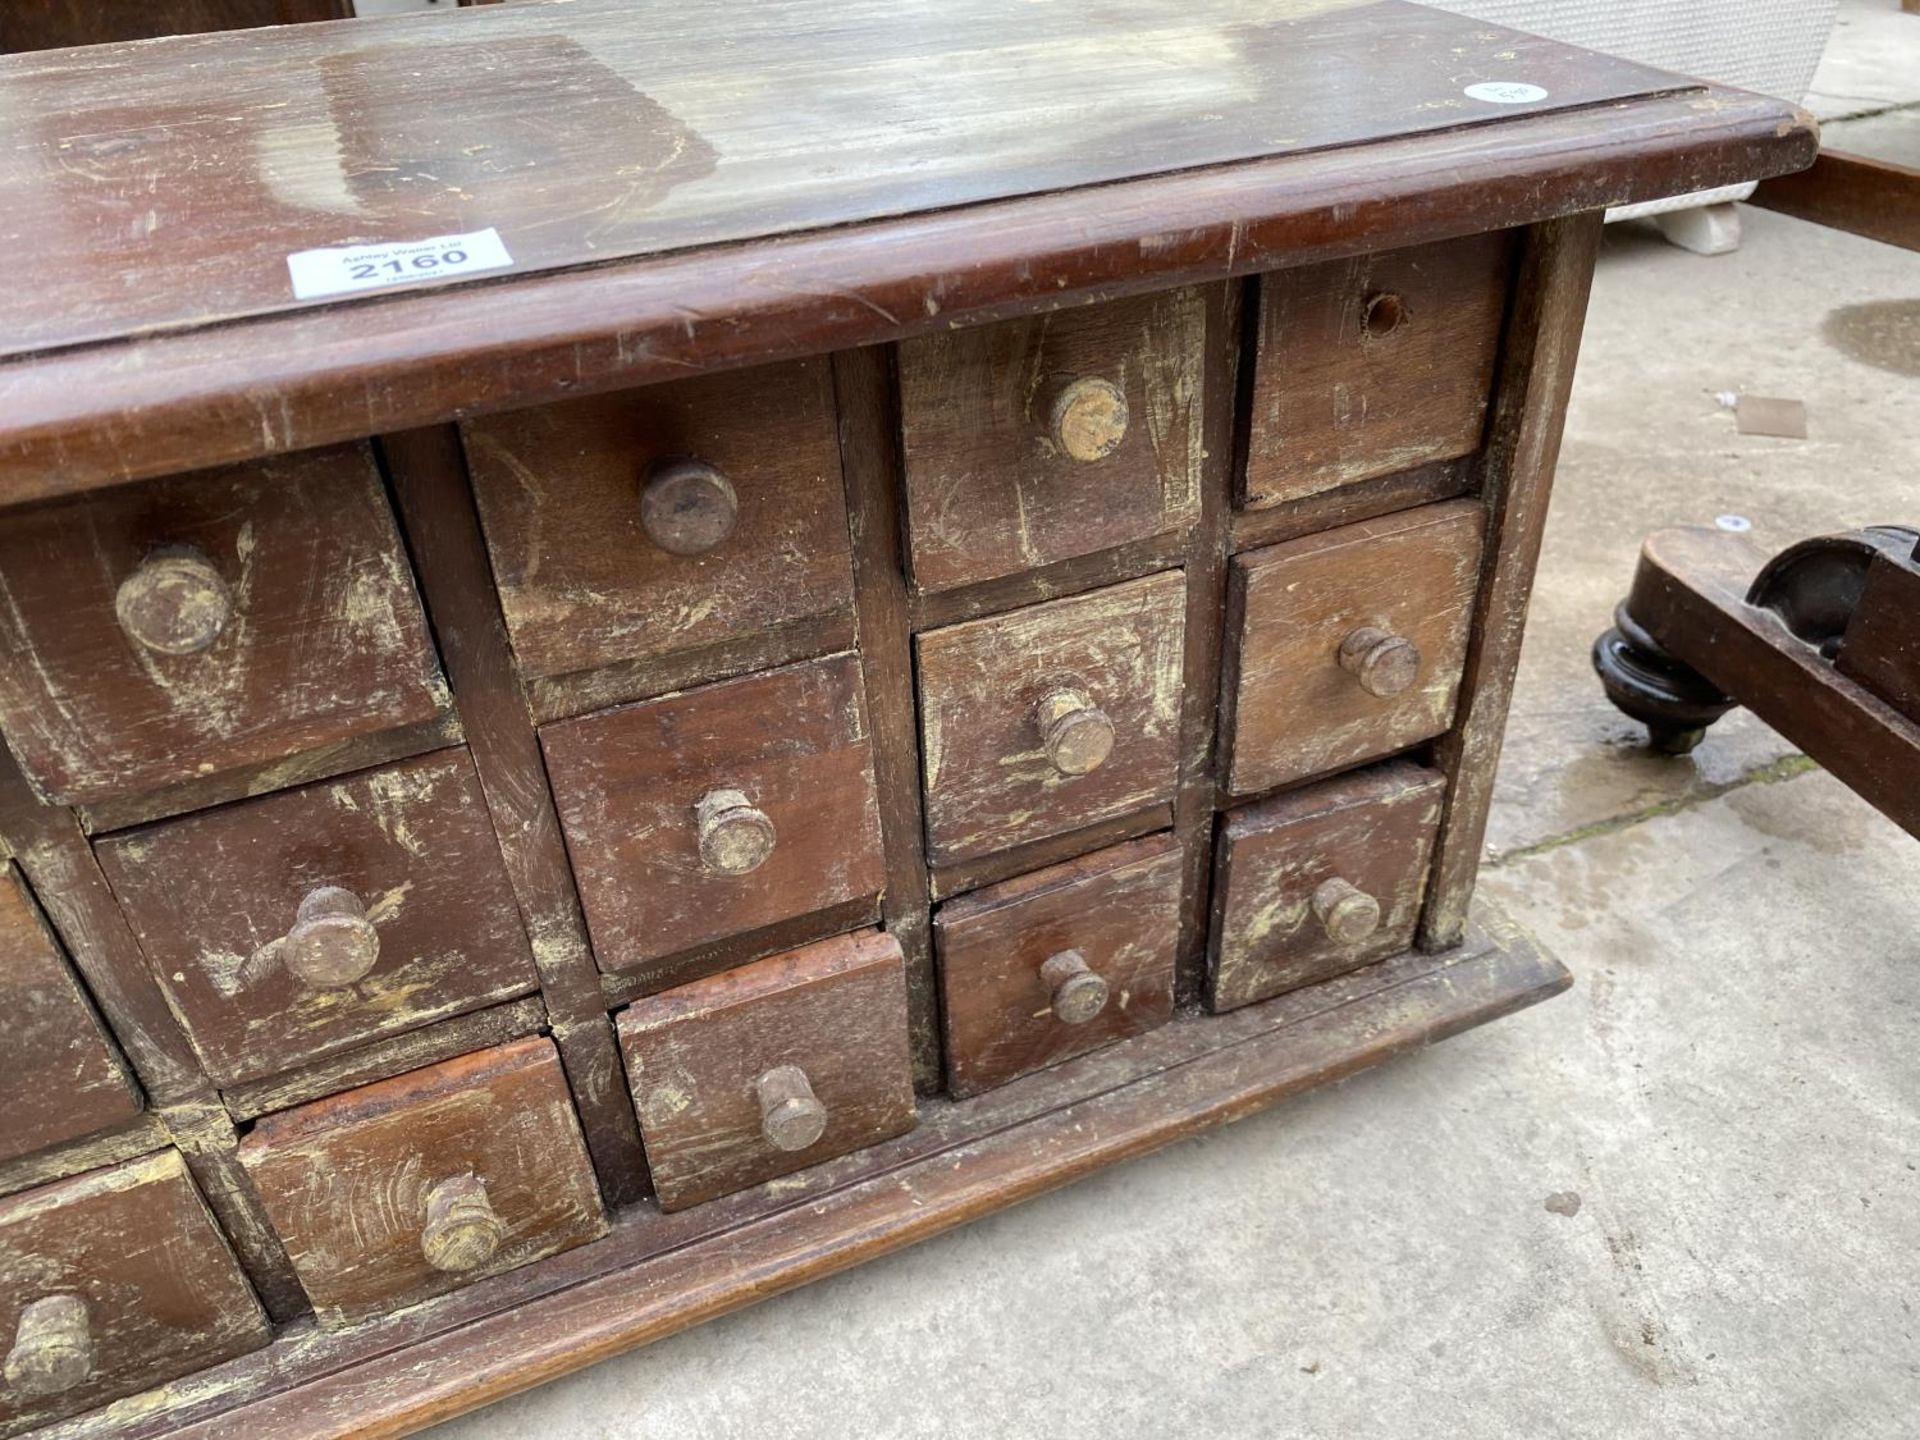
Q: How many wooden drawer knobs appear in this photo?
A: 12